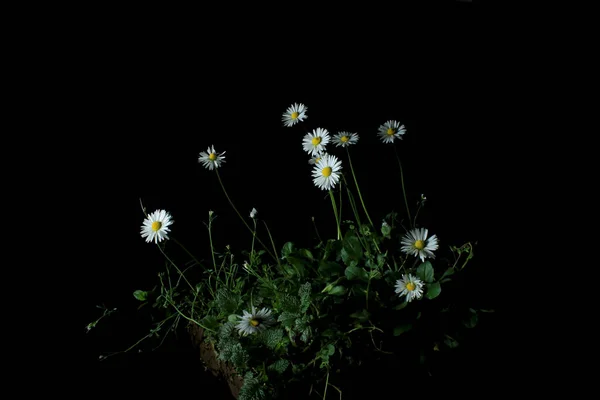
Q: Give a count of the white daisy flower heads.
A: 11